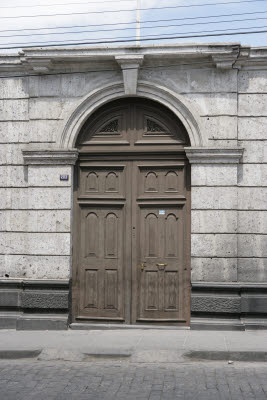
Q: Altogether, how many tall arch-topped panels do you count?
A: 4